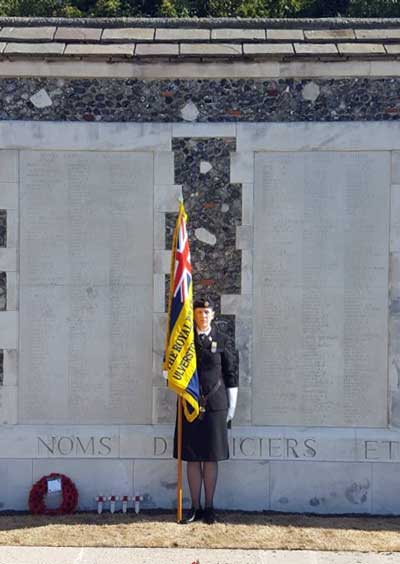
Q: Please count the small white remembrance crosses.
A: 4